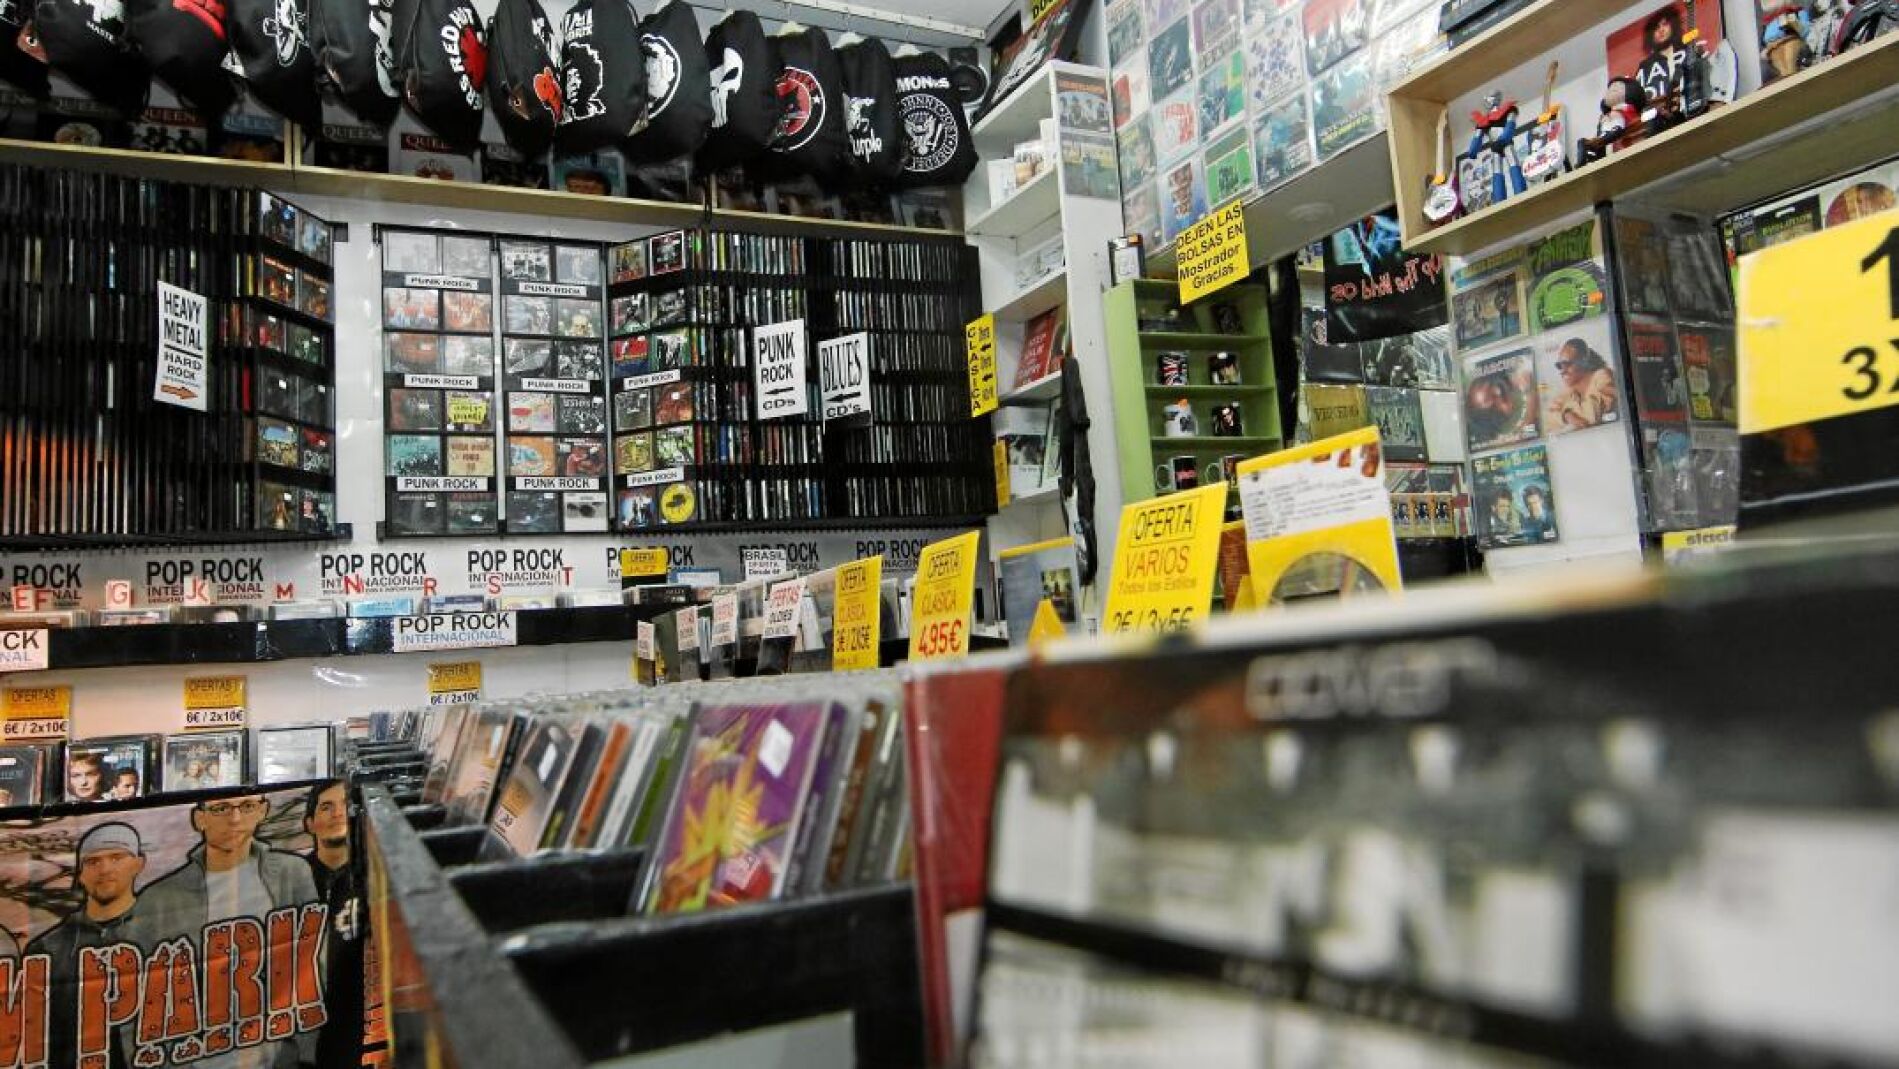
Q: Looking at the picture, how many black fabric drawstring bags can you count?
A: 13